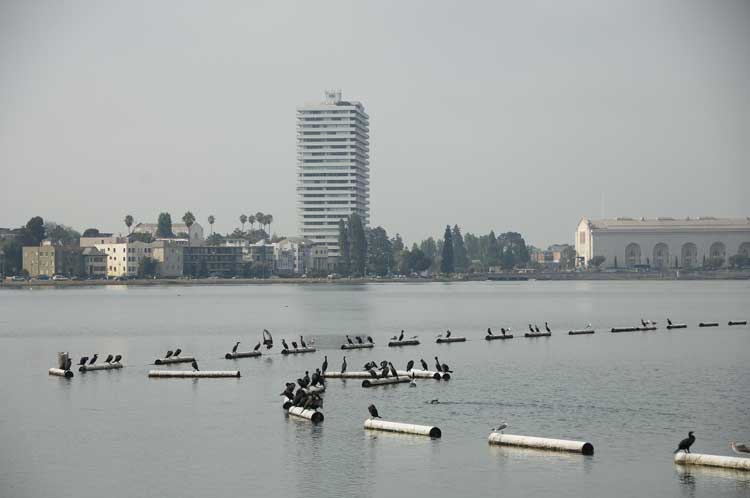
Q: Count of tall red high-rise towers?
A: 0